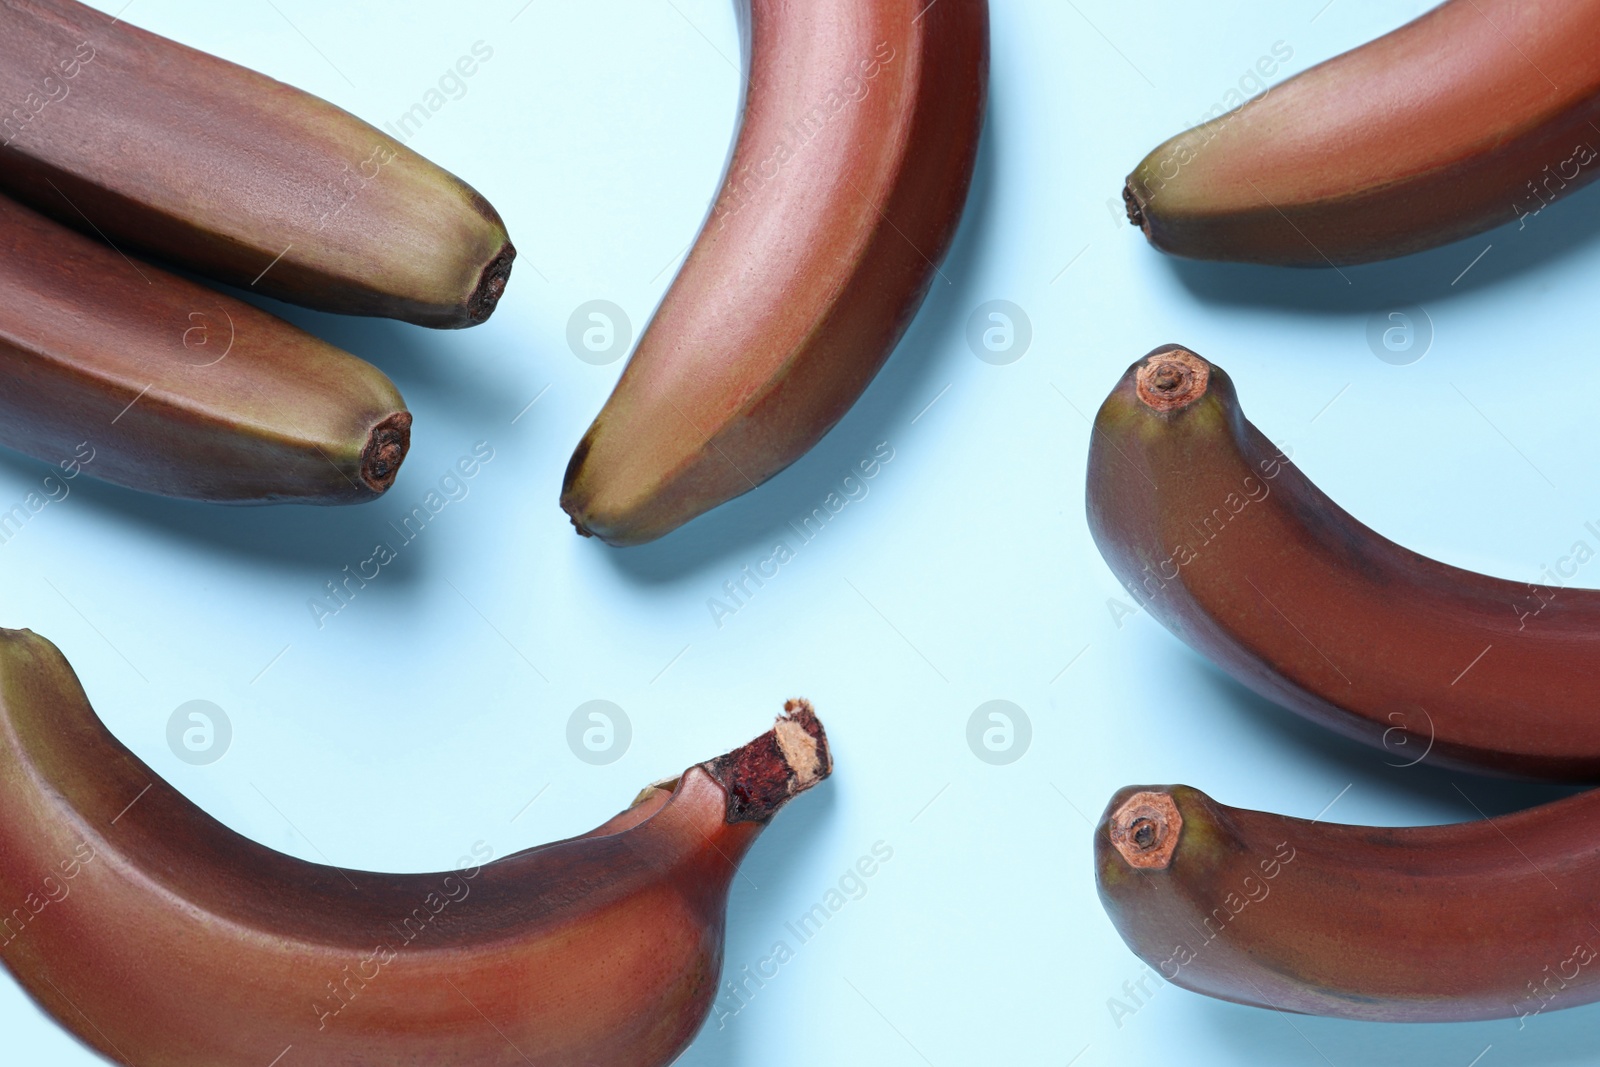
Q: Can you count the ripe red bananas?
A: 7